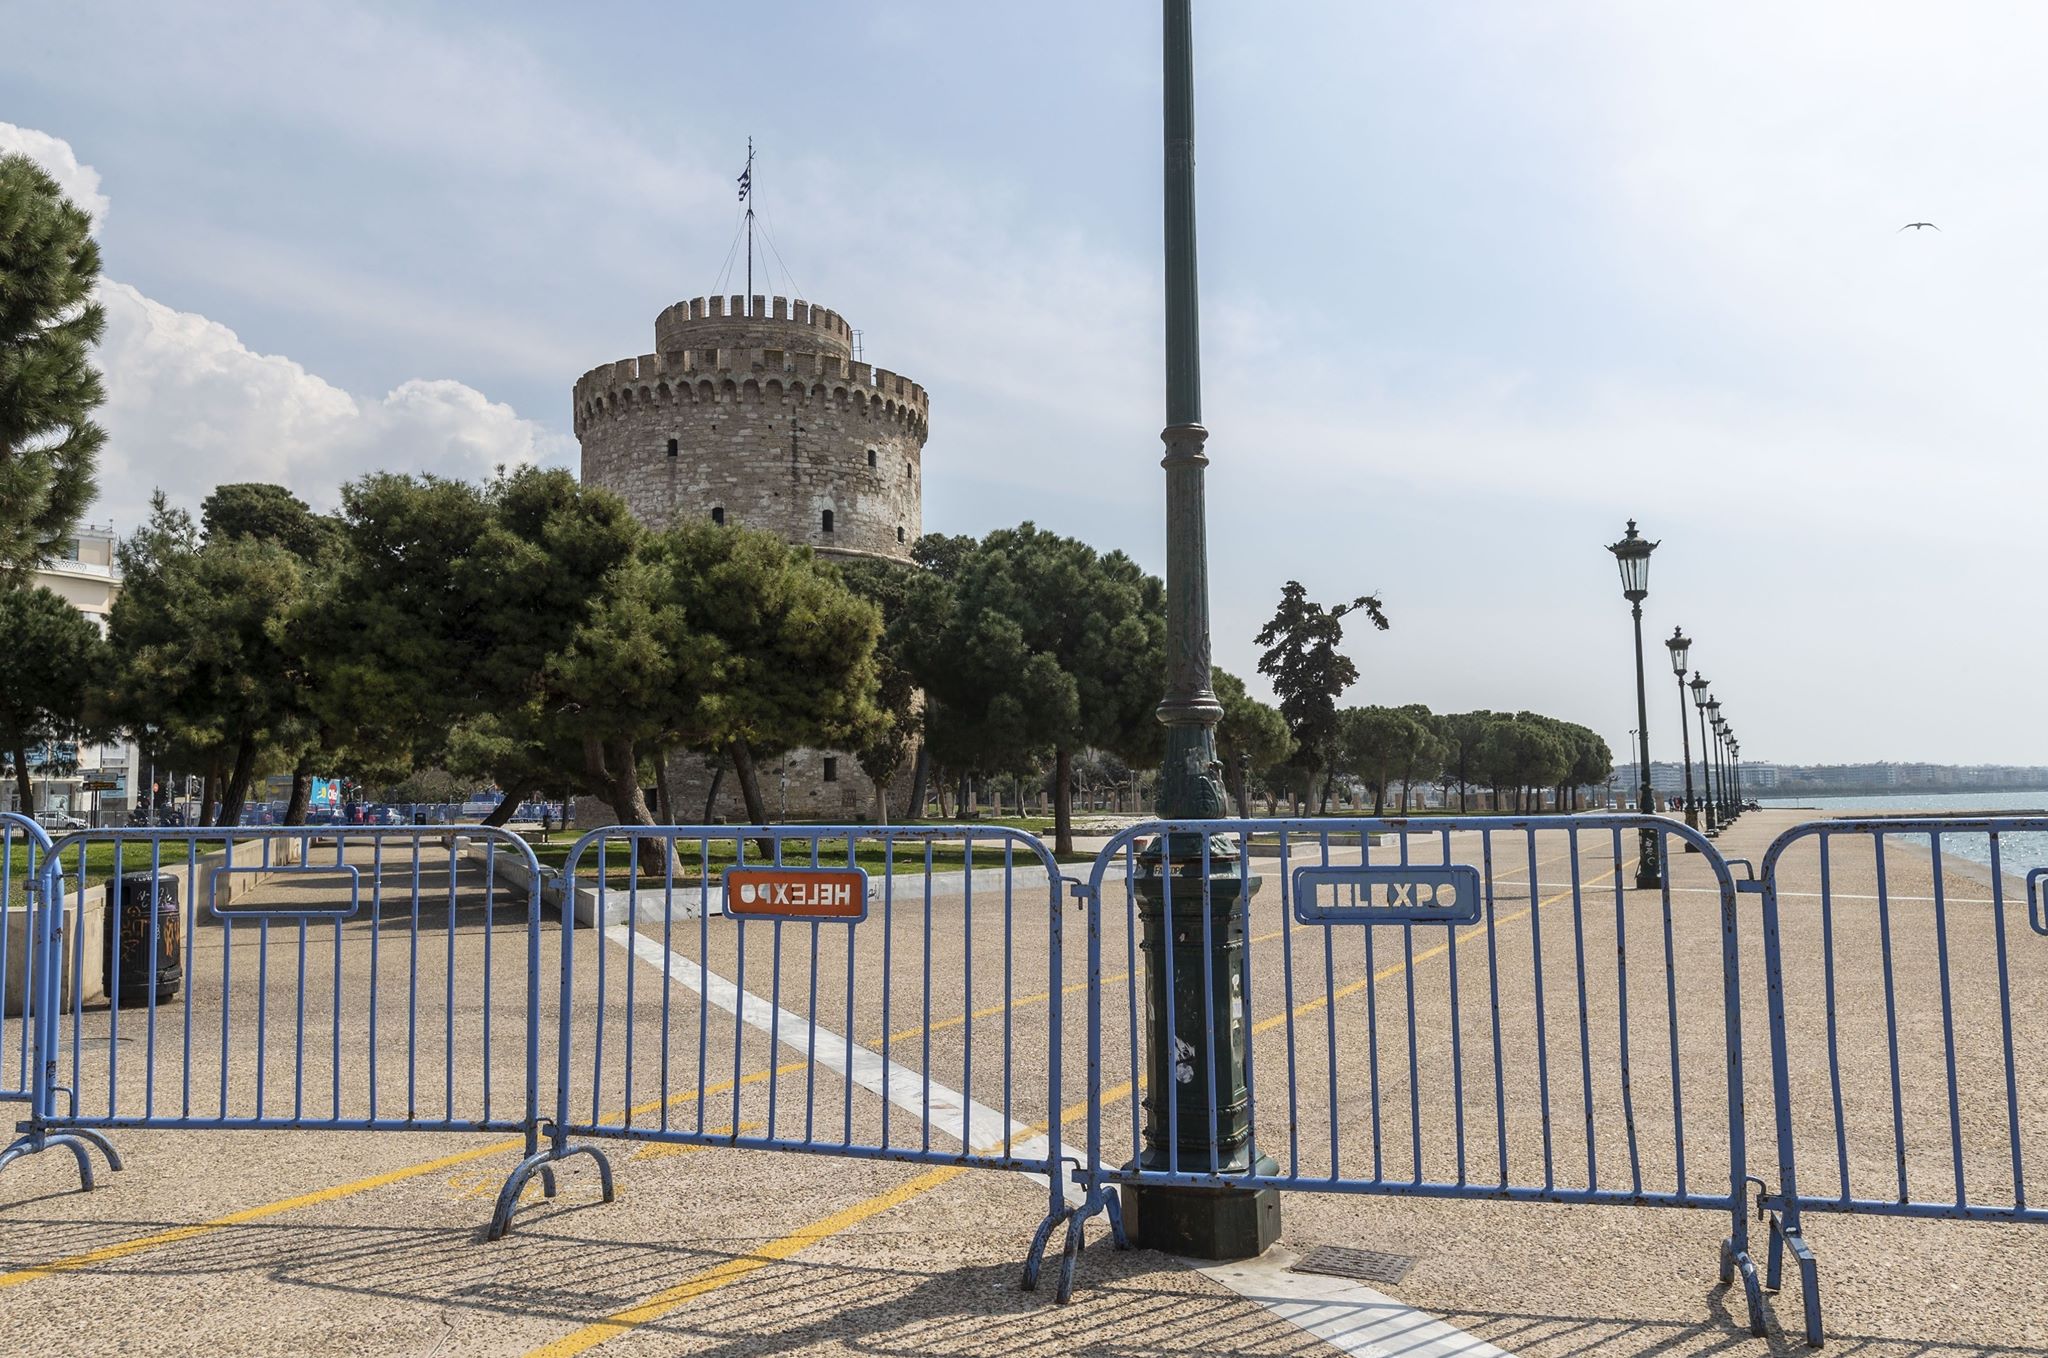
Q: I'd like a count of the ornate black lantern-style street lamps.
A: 8